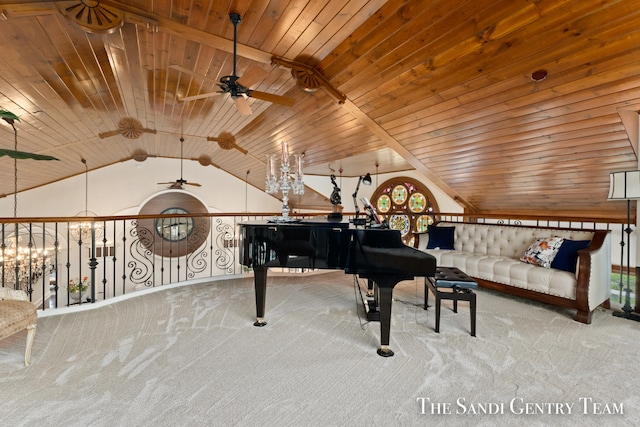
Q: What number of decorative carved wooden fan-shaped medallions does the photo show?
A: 6